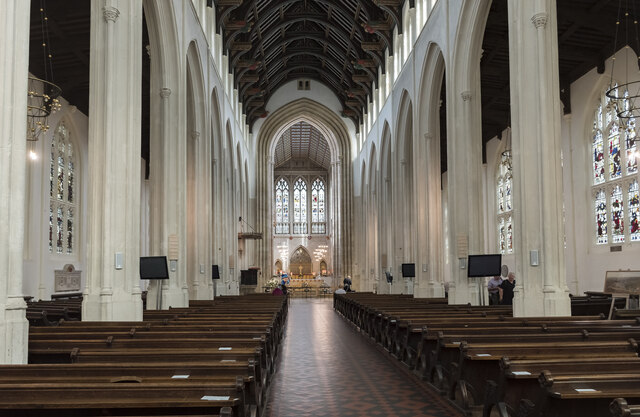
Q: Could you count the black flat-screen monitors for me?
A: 4